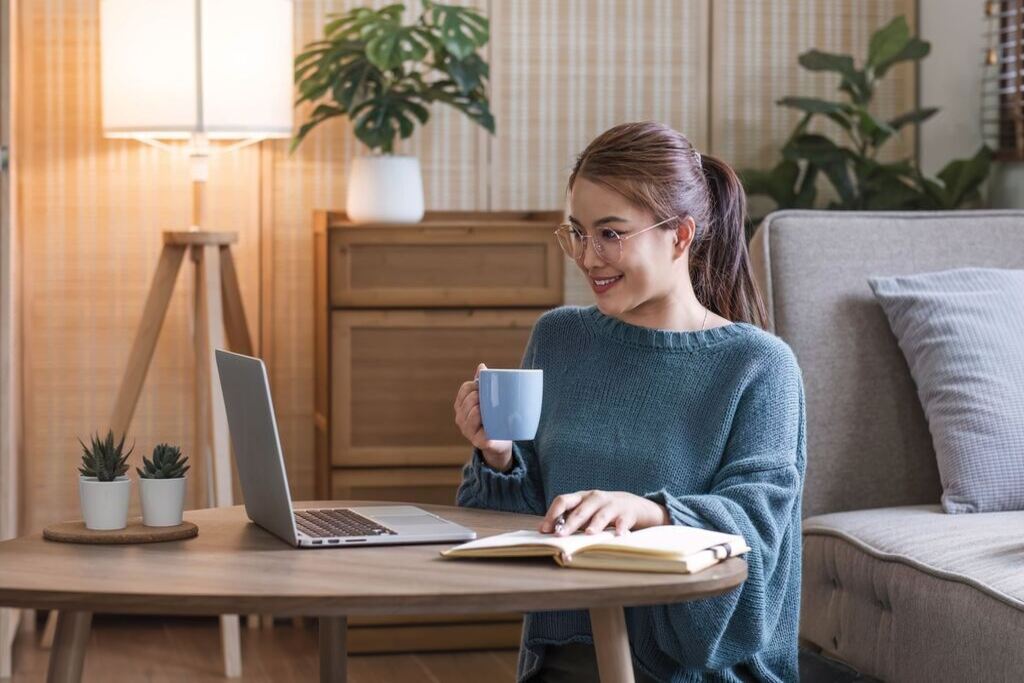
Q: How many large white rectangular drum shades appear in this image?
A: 1